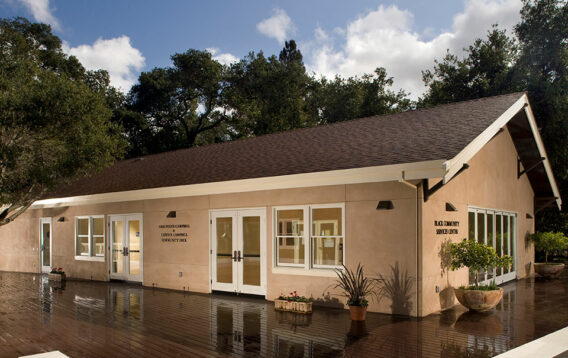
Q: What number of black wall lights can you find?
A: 5